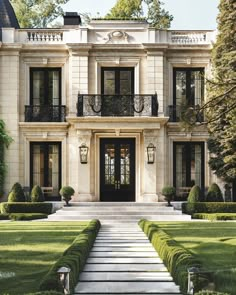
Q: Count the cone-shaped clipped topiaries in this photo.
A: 4